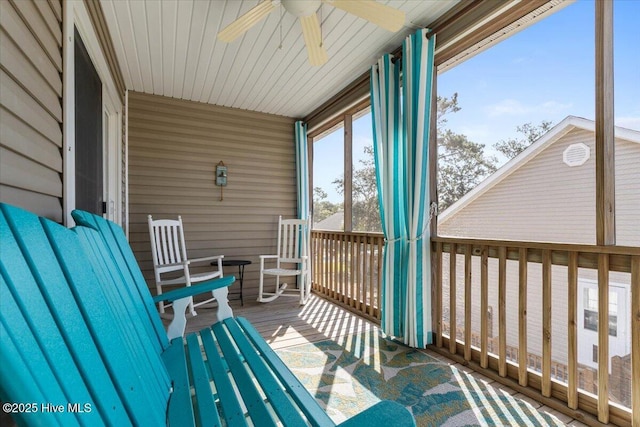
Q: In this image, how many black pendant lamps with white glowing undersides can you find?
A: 0